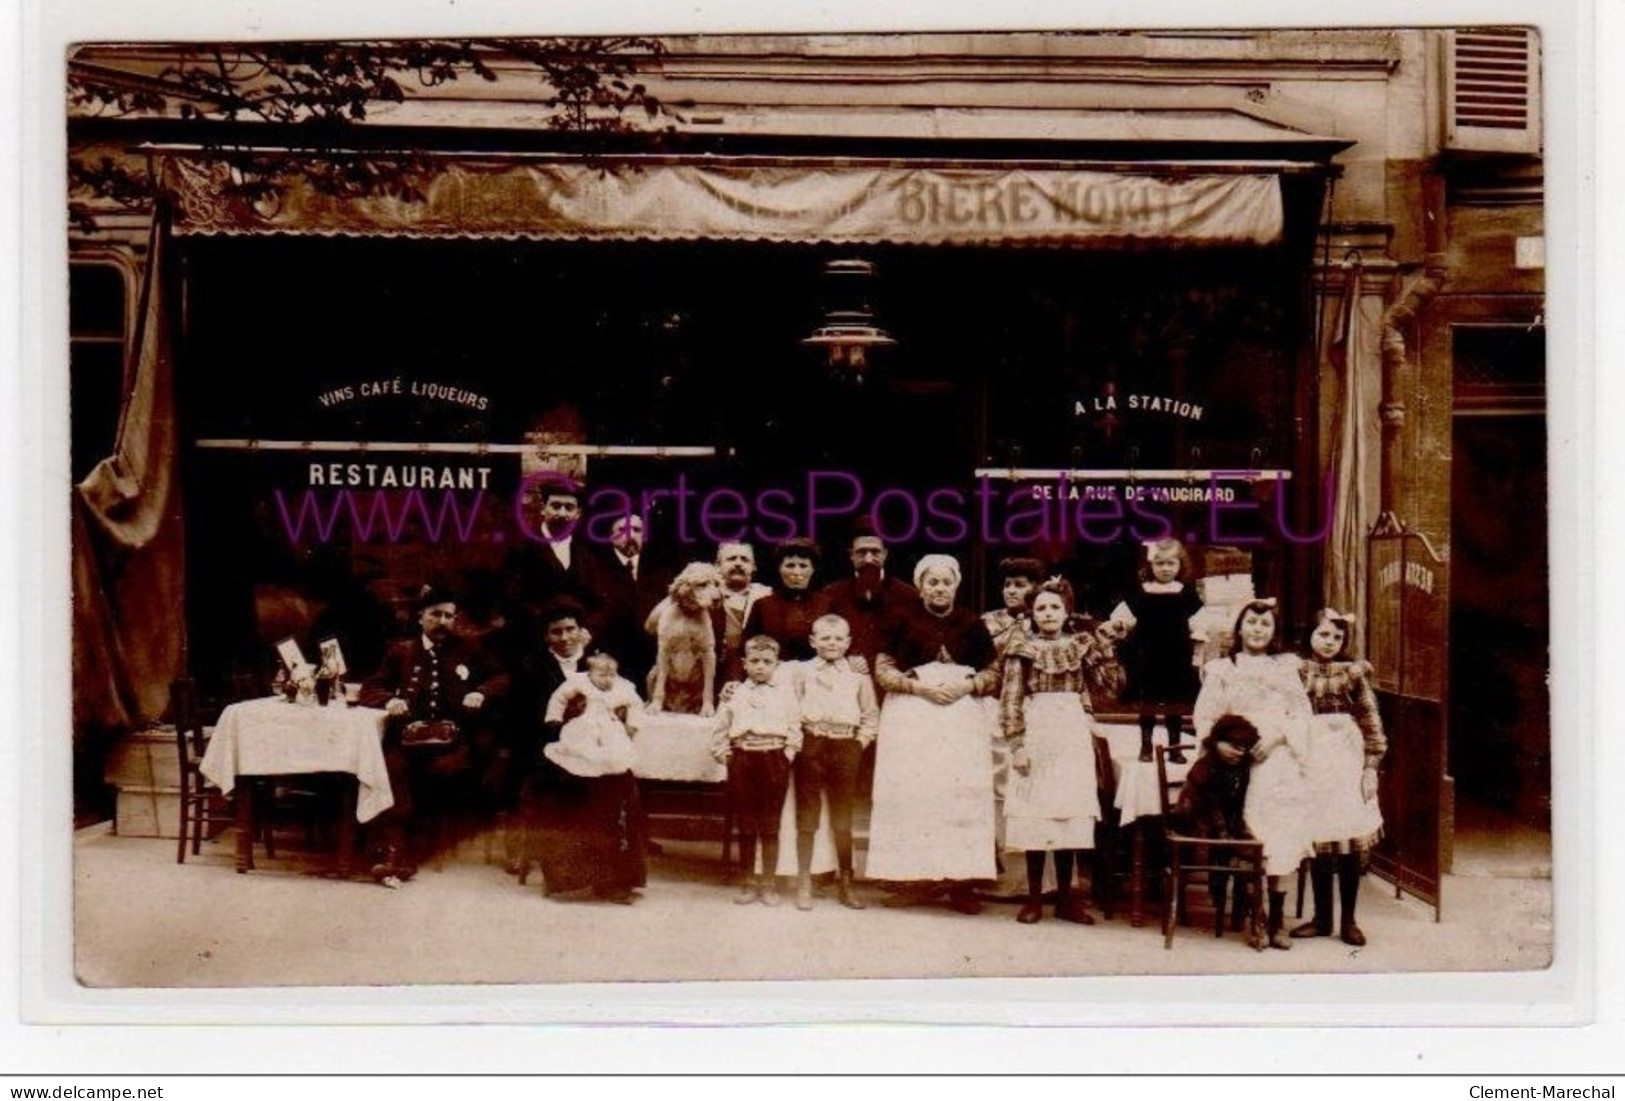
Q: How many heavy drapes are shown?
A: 2